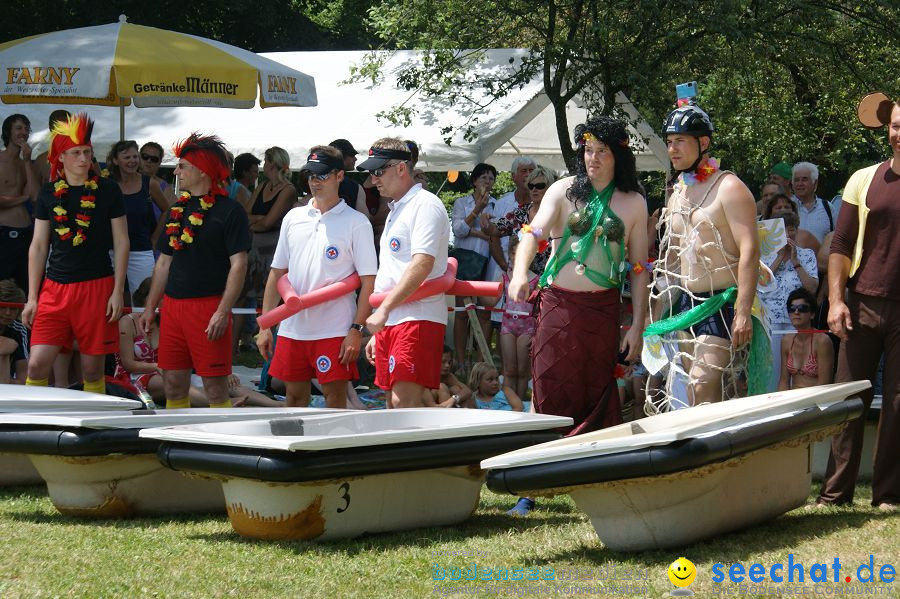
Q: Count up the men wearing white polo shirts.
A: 2